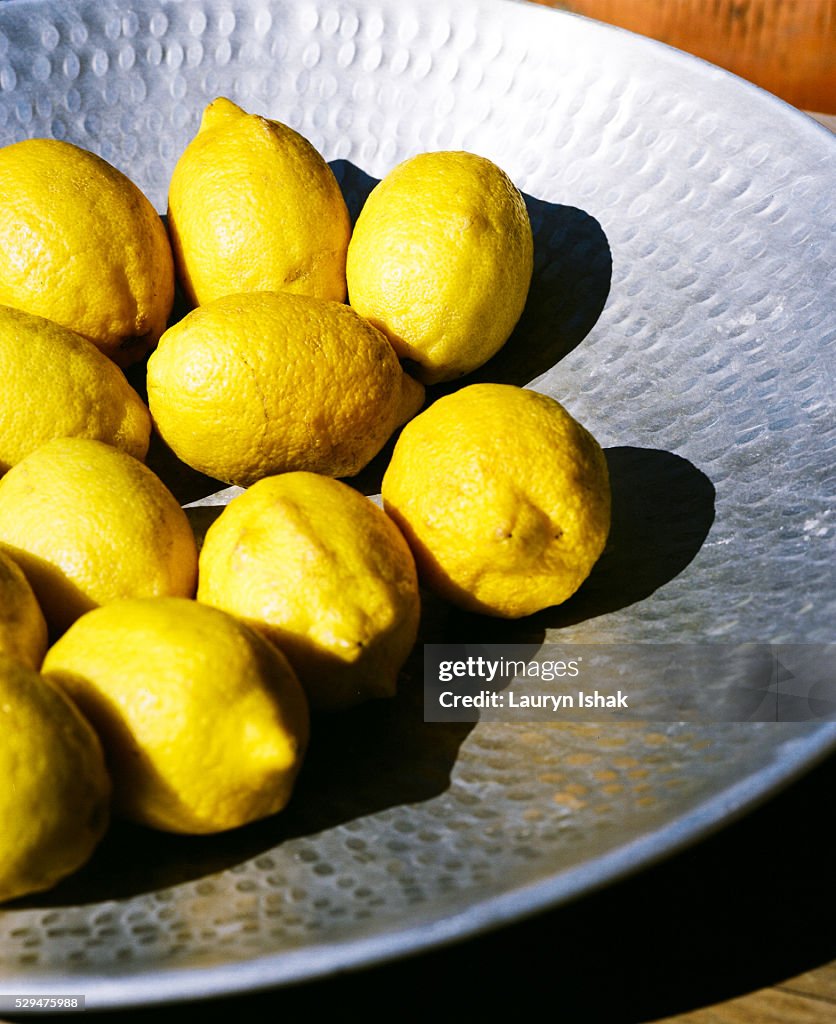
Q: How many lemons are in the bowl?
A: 11